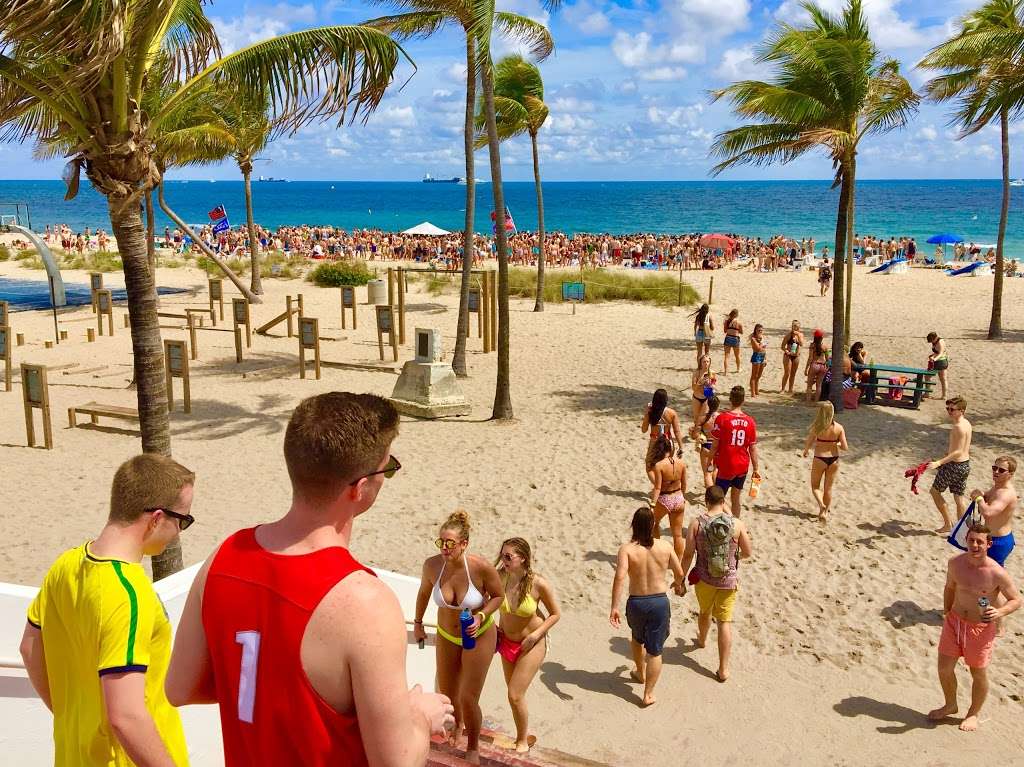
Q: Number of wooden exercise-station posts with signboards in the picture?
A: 12